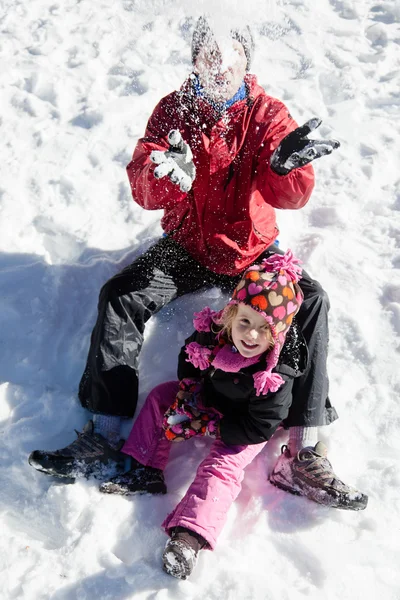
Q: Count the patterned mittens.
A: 2